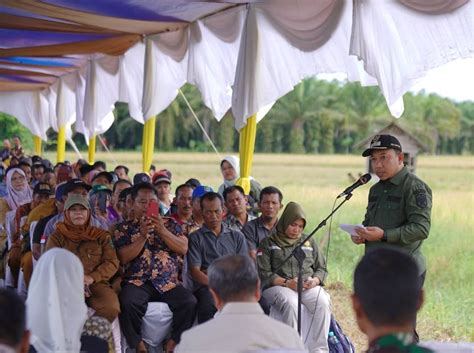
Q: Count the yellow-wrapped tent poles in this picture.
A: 5